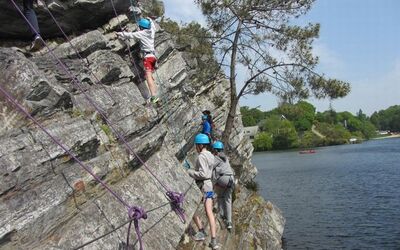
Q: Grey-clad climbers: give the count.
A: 2